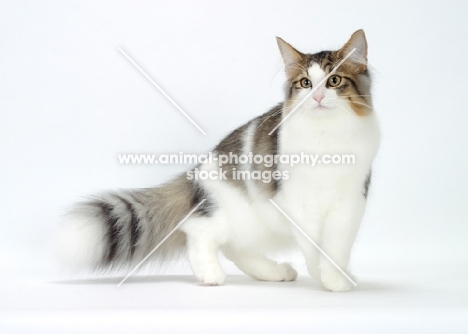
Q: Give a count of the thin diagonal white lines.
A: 4